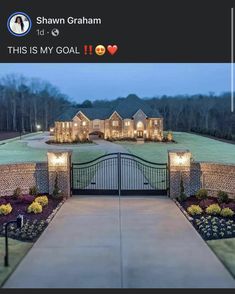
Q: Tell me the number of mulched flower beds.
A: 2